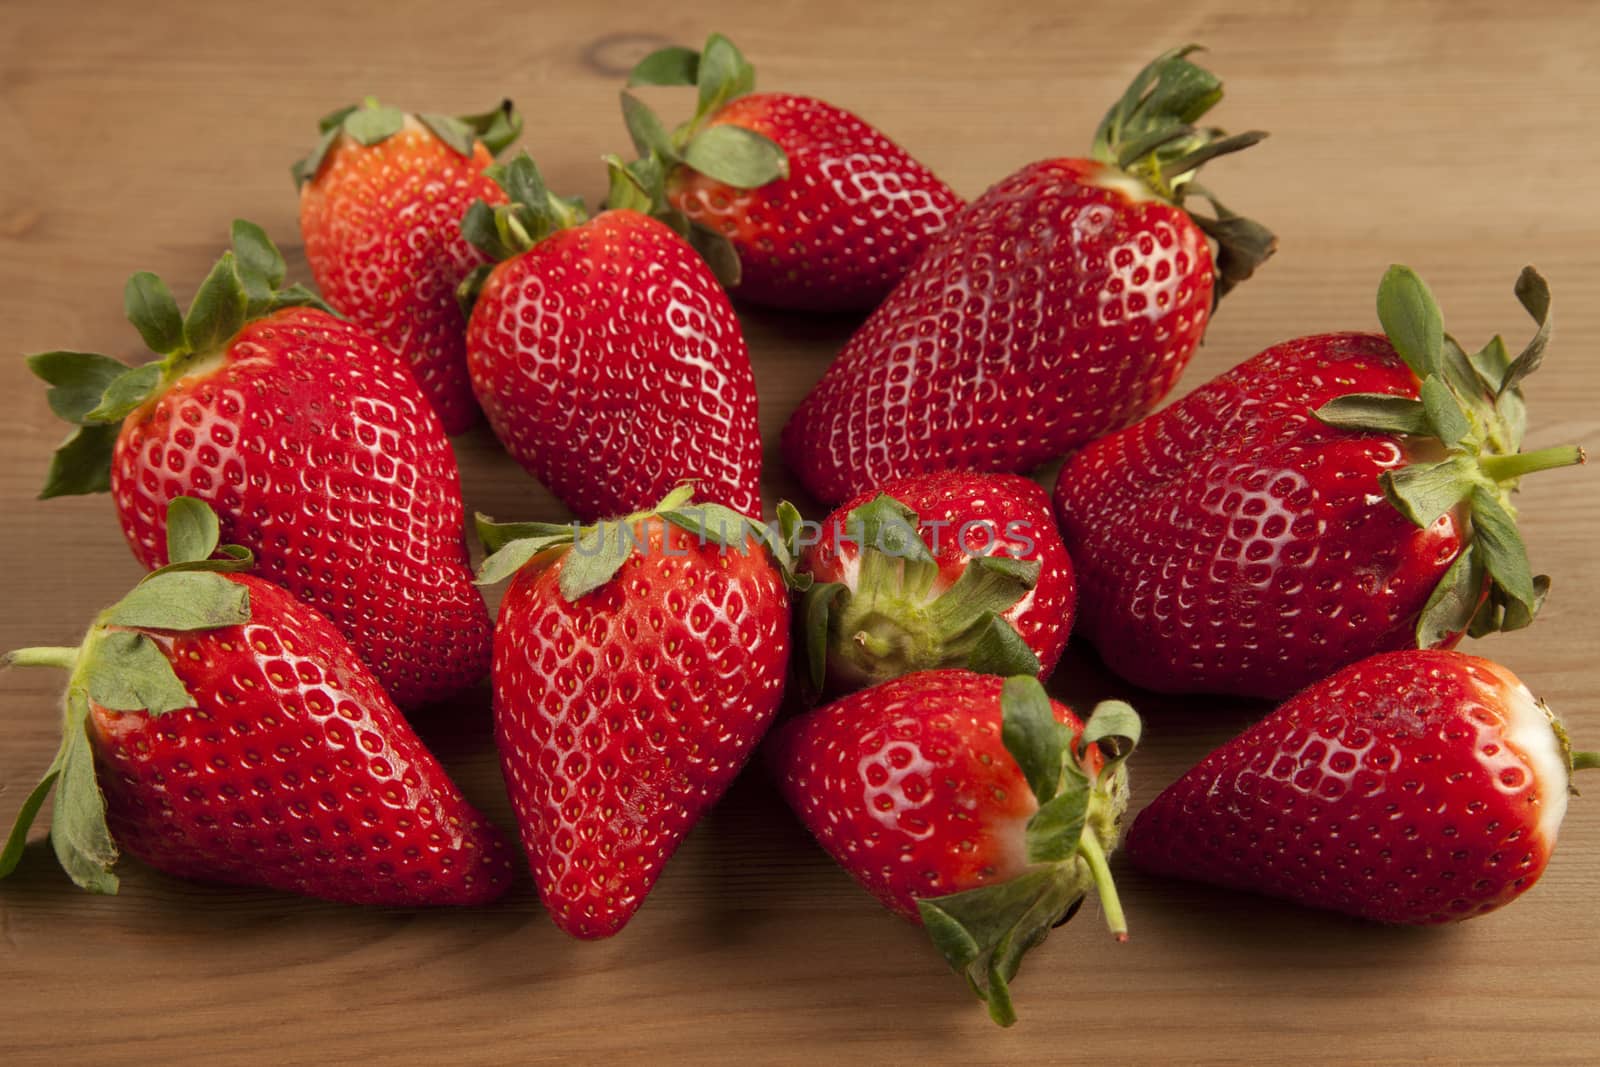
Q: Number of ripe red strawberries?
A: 11